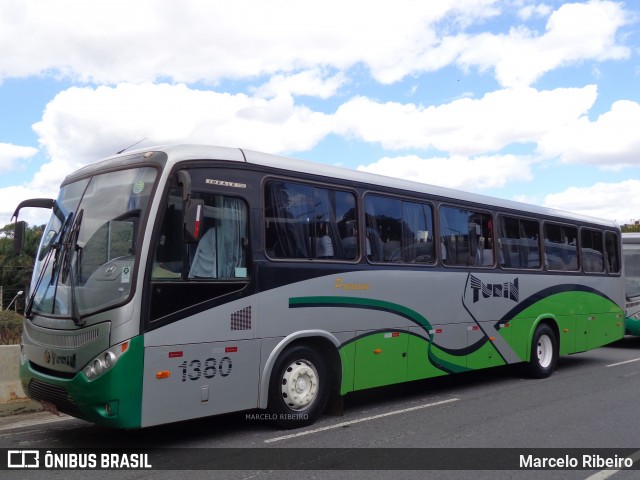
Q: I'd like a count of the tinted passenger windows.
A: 7